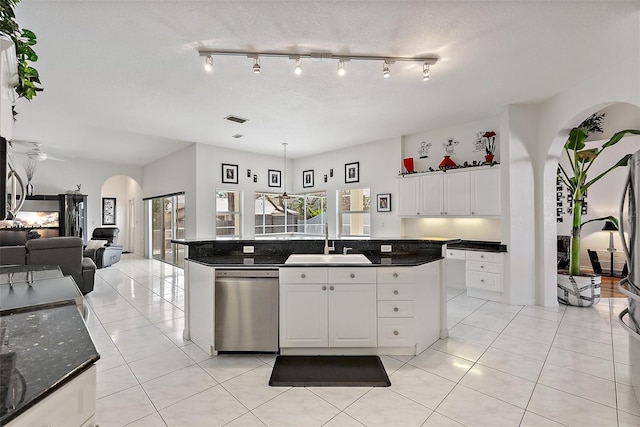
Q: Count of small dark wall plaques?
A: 4